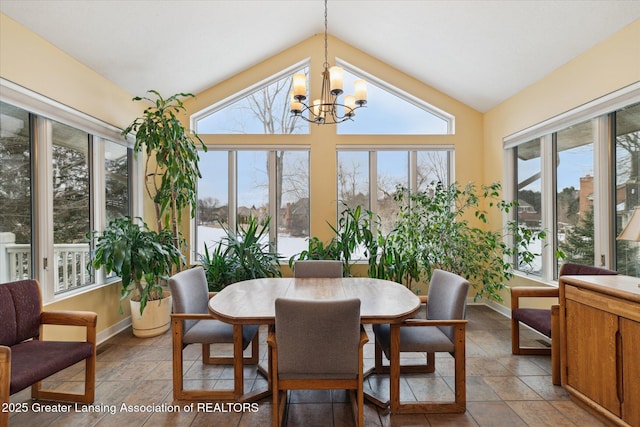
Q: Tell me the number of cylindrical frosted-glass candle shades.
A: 6